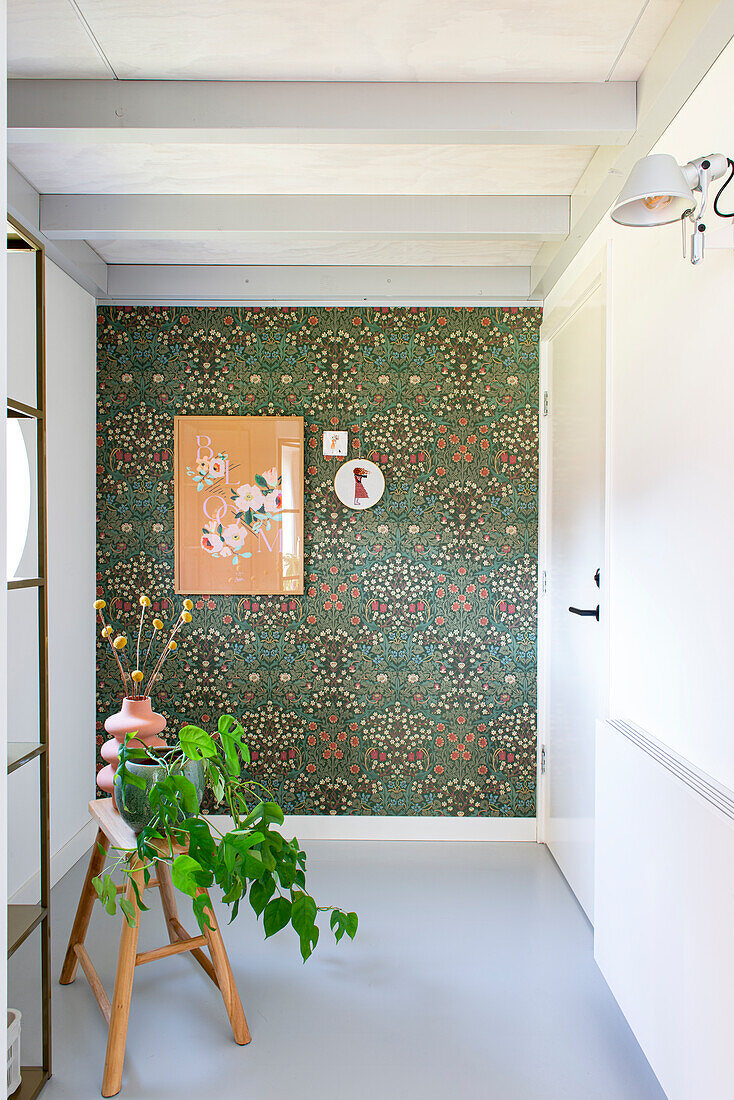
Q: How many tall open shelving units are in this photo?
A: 1